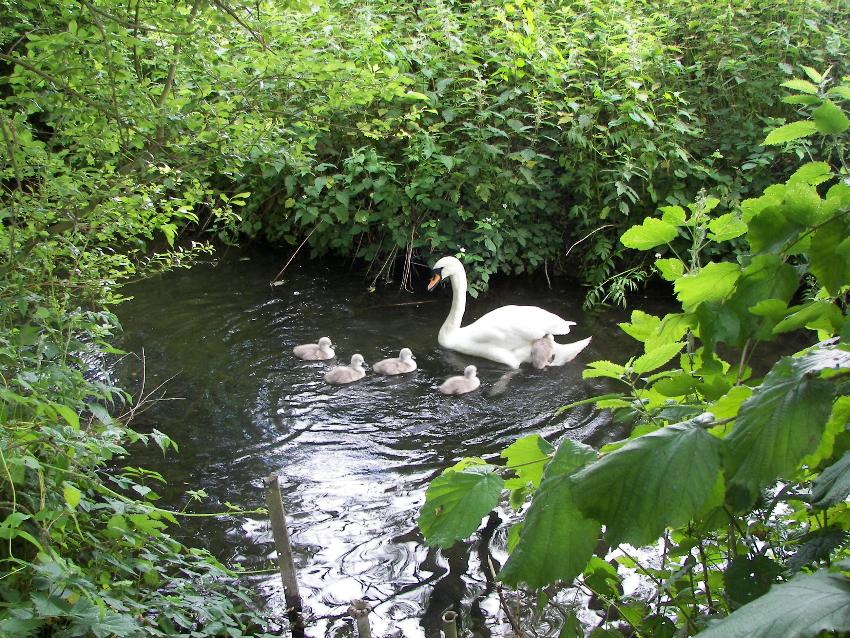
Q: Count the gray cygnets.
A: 5